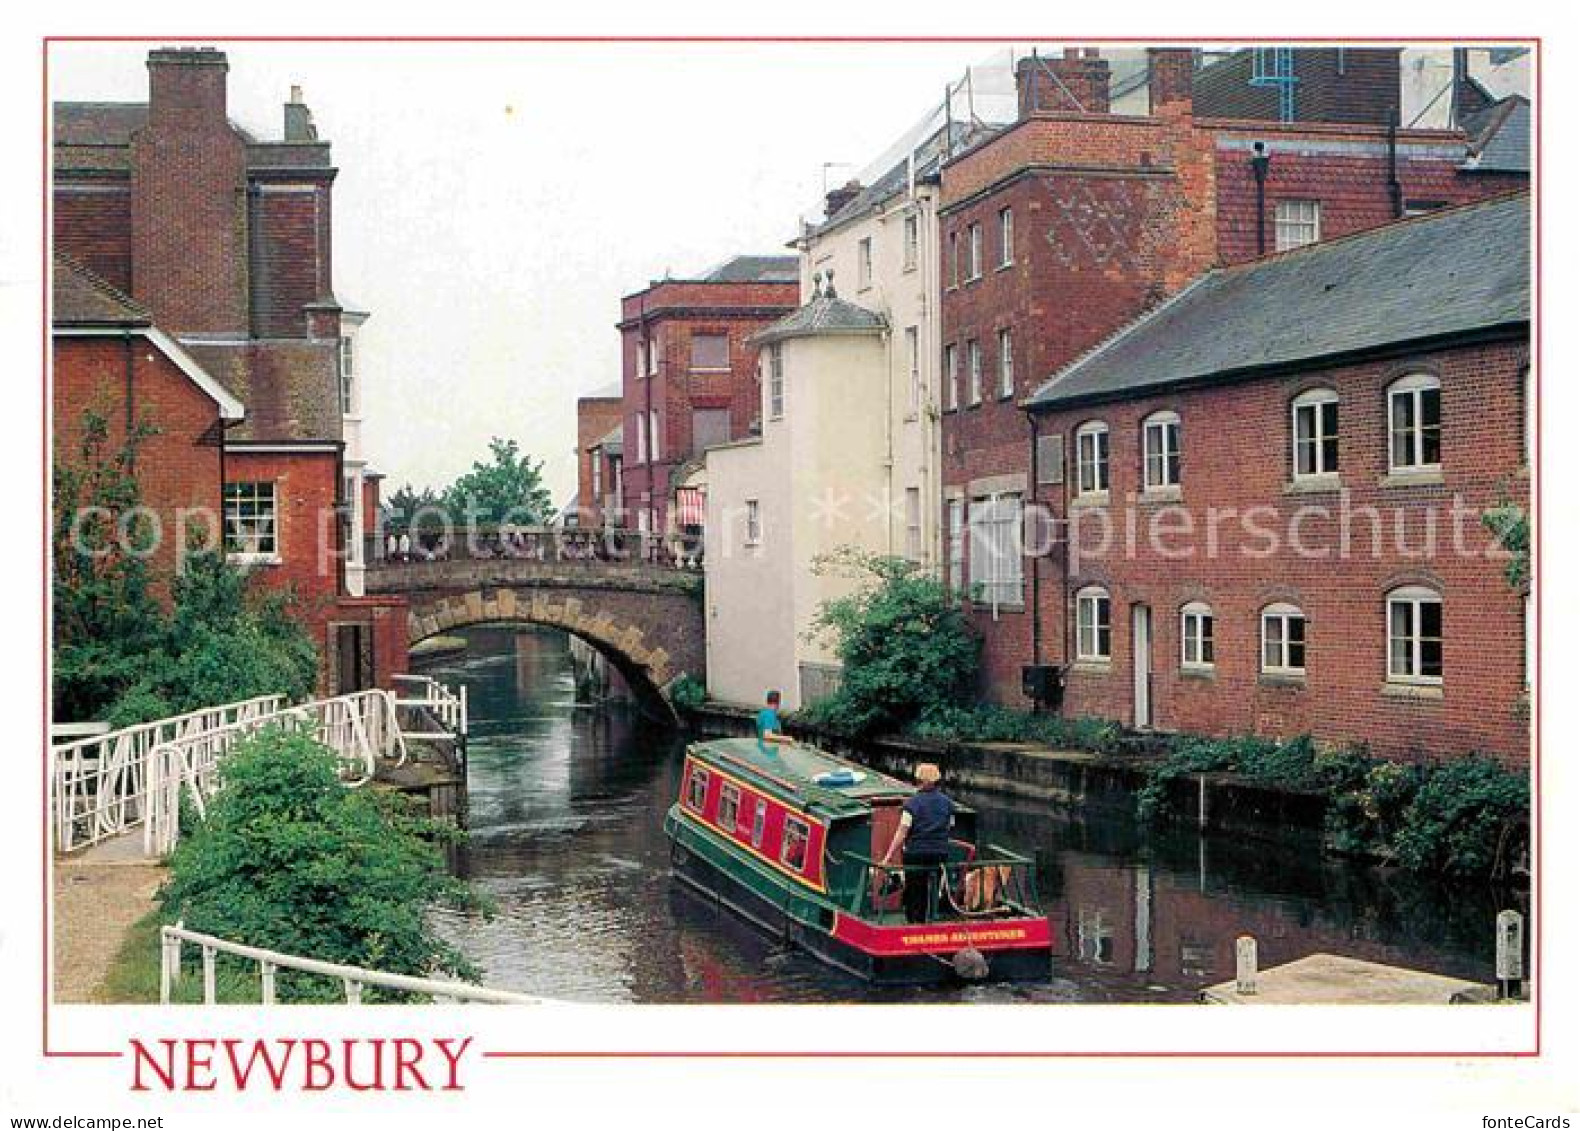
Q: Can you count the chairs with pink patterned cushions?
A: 0